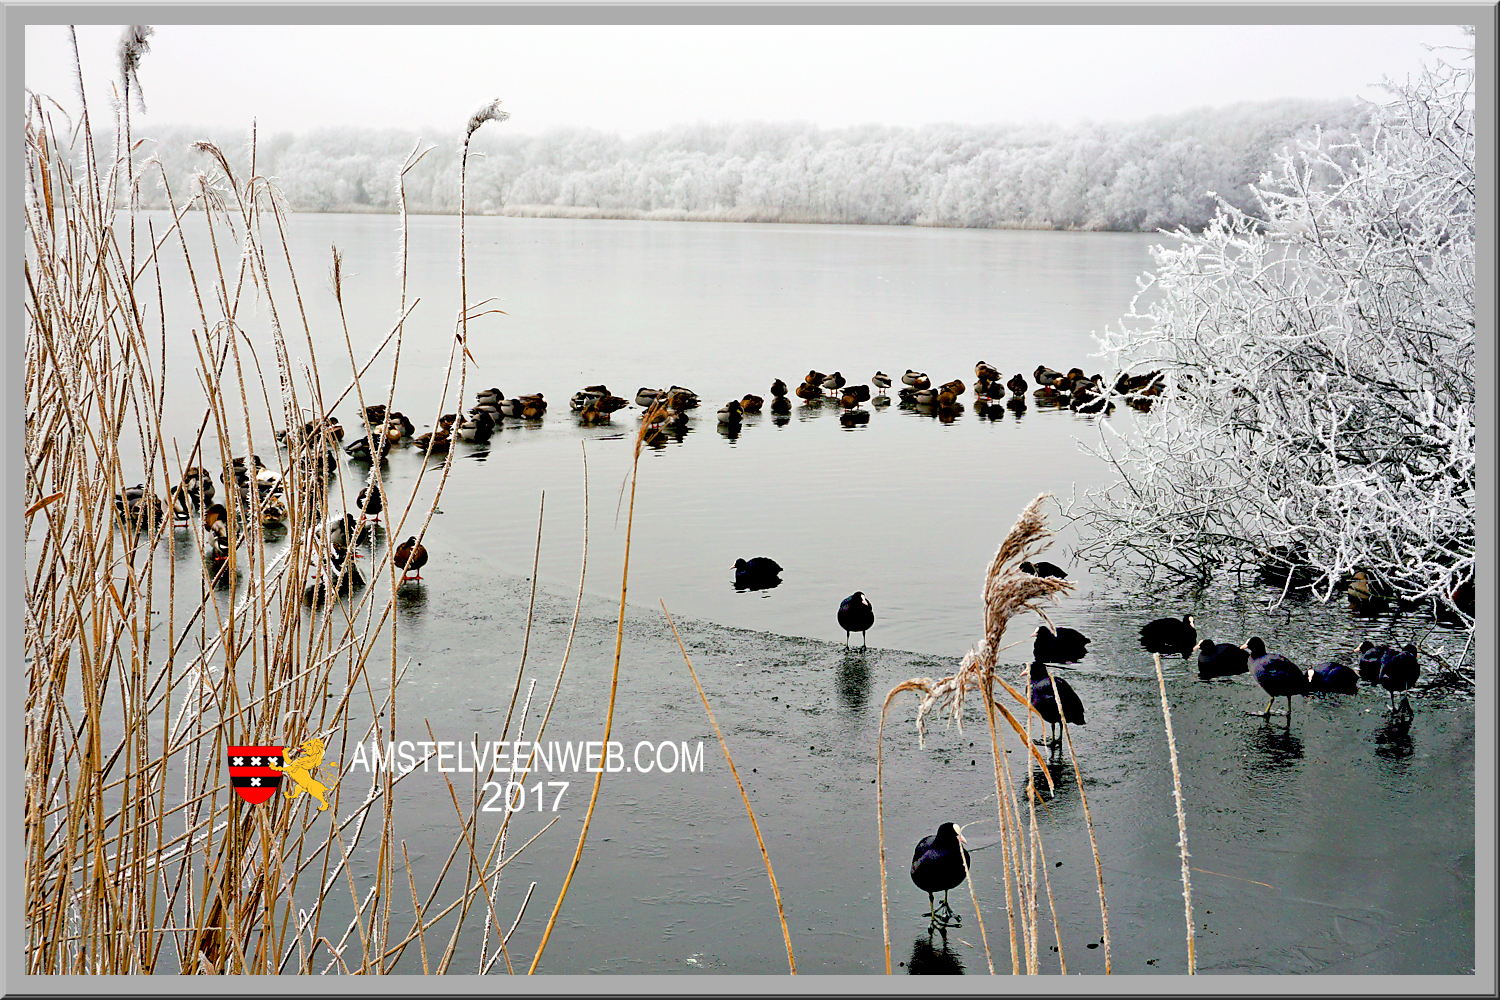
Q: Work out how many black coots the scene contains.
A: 12